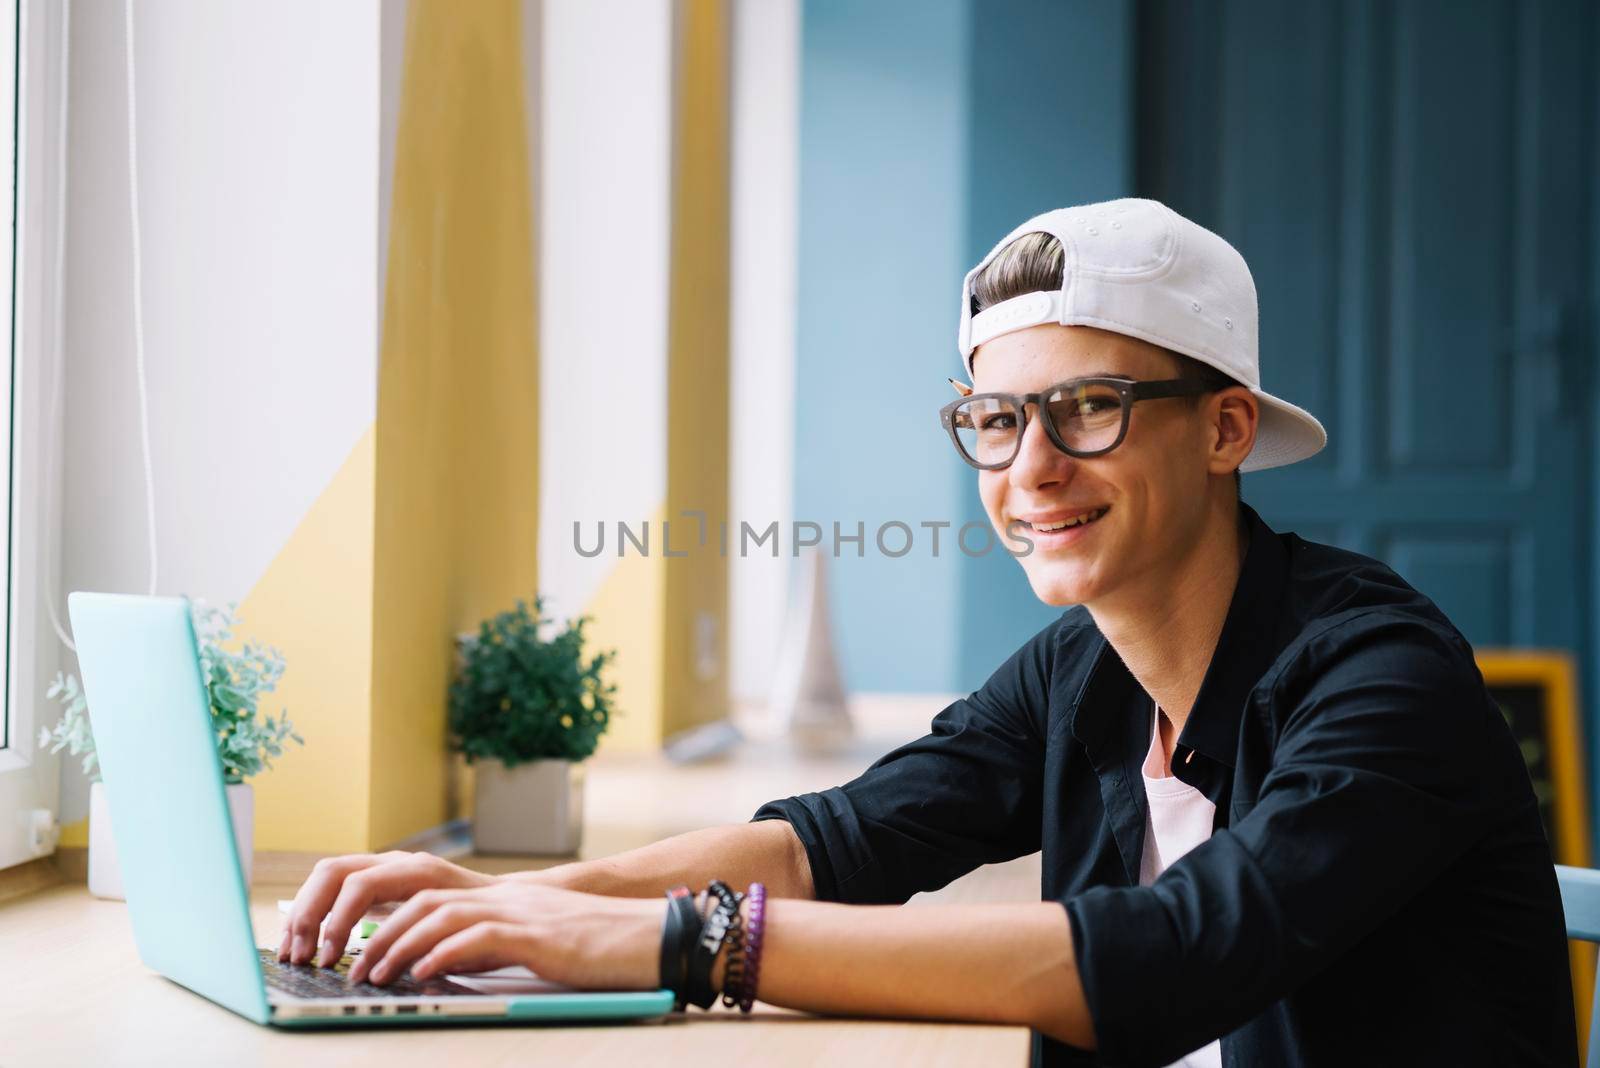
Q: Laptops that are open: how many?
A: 1